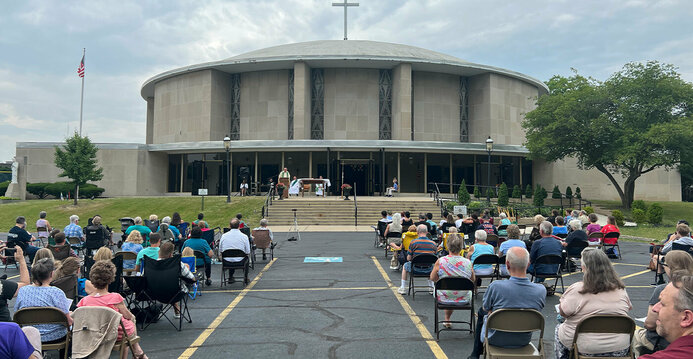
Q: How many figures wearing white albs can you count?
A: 3